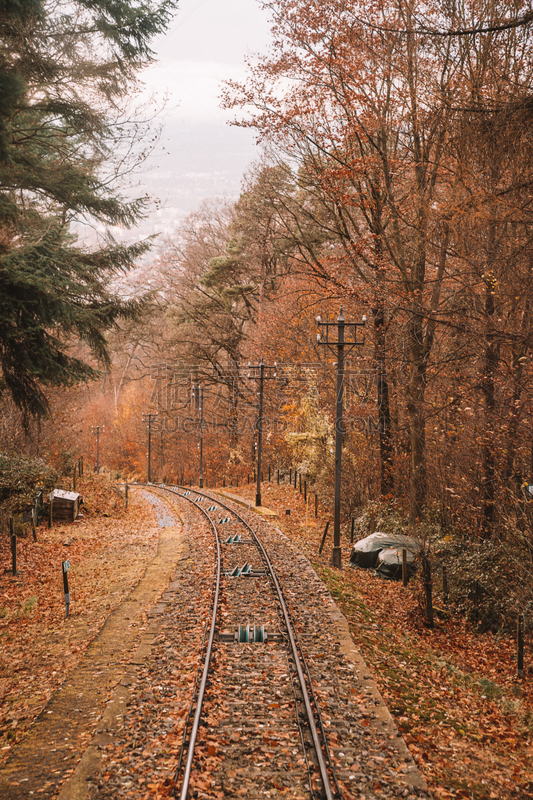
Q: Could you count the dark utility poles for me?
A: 5